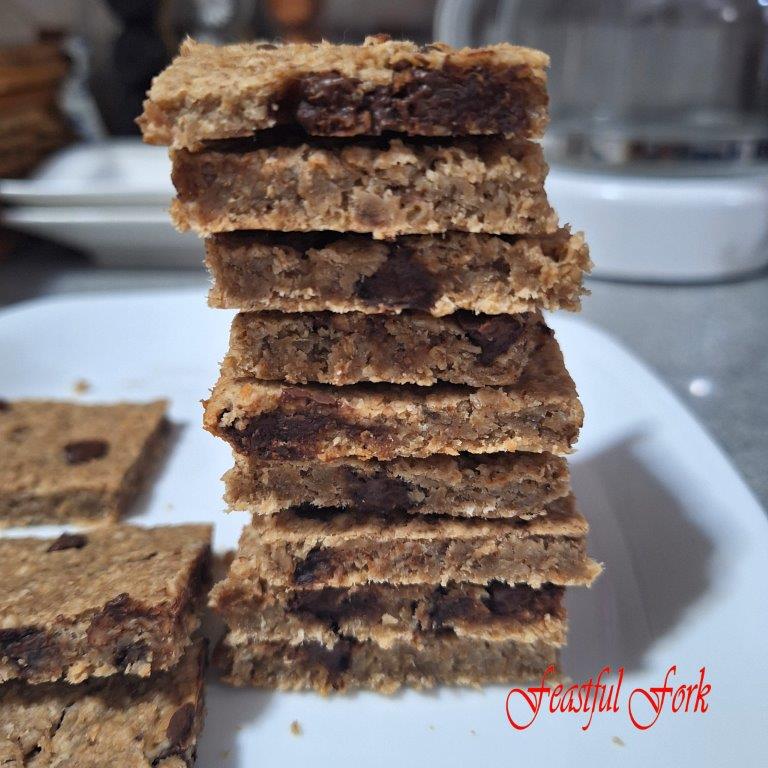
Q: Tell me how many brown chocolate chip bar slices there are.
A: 12